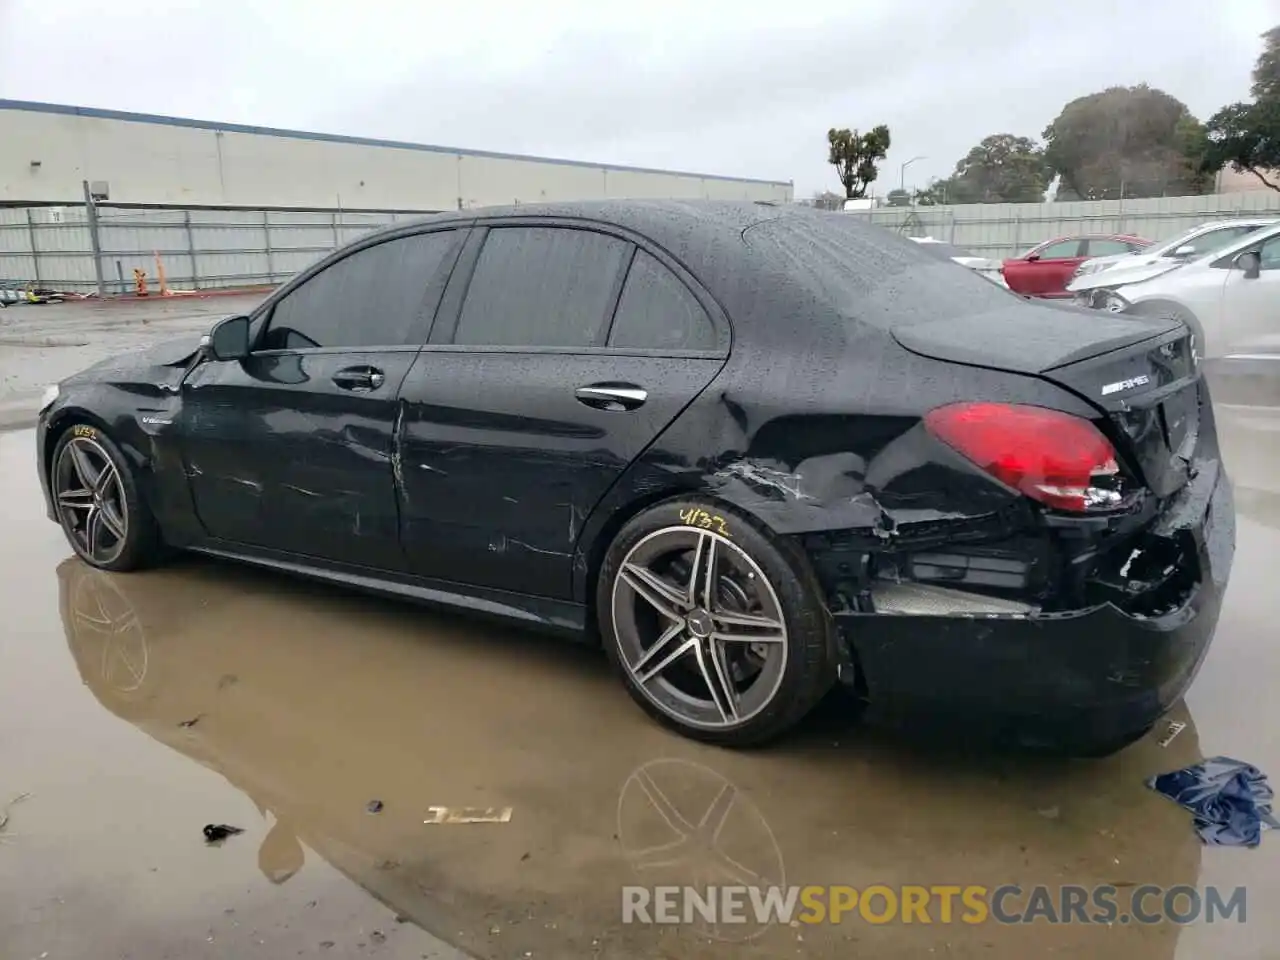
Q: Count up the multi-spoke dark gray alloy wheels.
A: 2